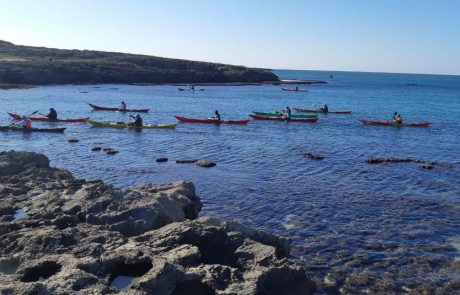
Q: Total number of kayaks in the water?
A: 11